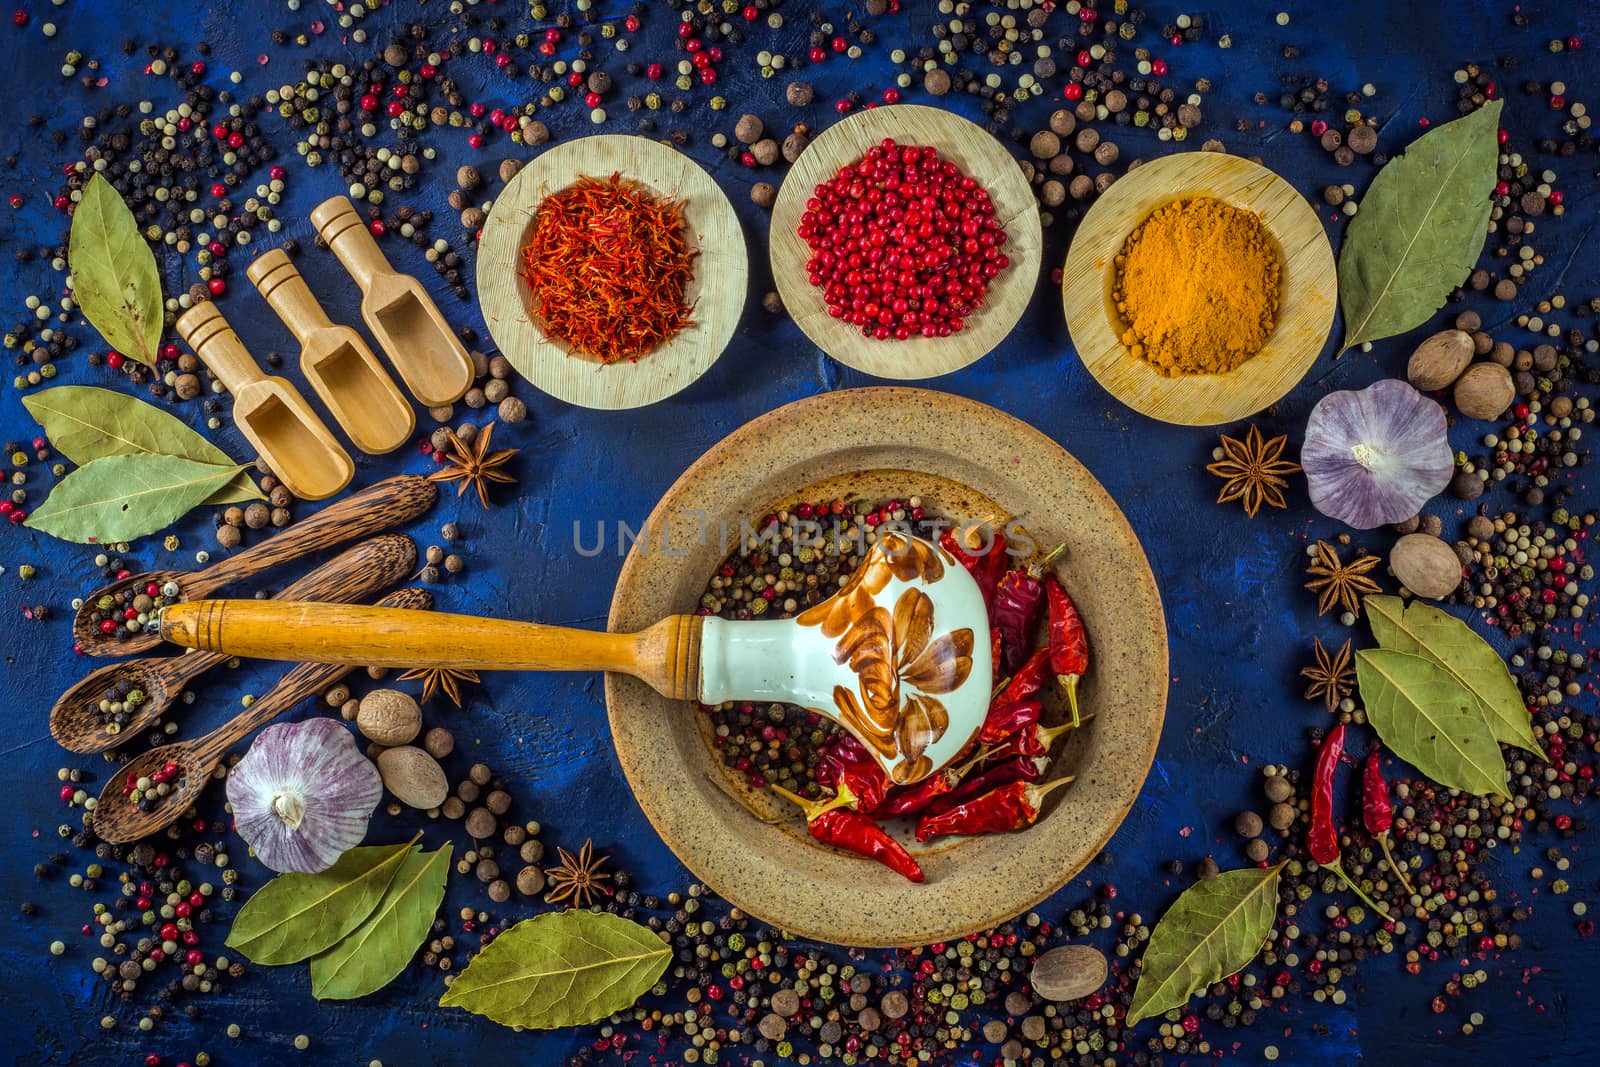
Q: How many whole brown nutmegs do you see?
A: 6